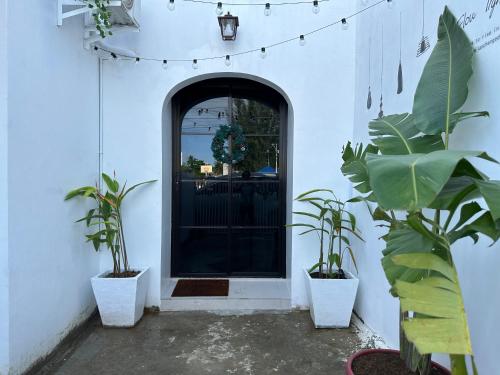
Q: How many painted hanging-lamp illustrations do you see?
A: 4